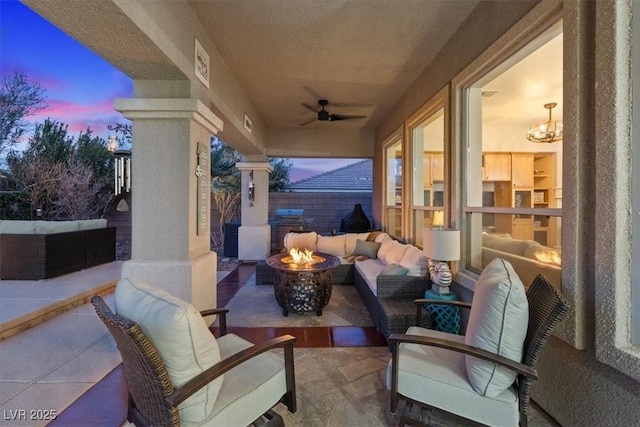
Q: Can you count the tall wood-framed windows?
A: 3